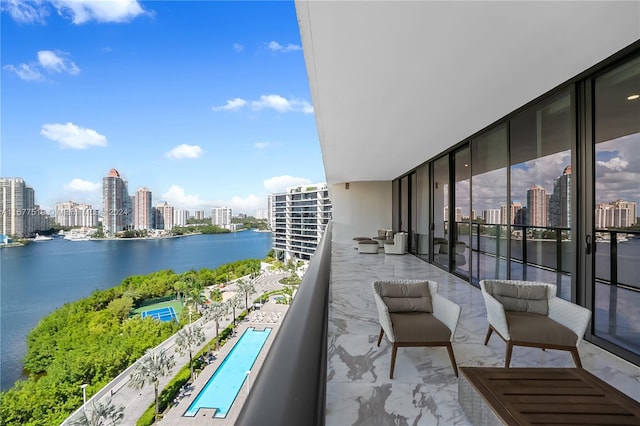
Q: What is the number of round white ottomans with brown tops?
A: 2